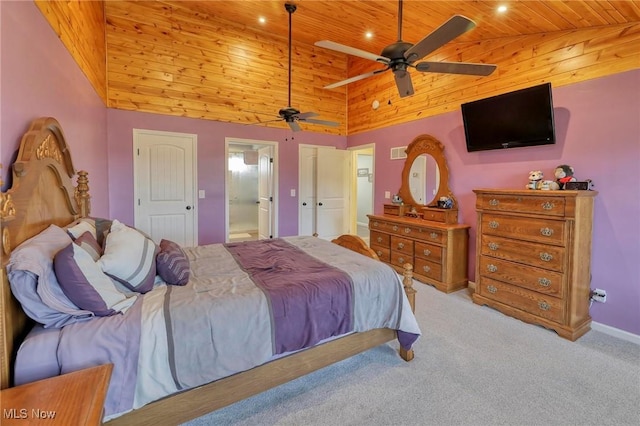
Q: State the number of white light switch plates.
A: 3